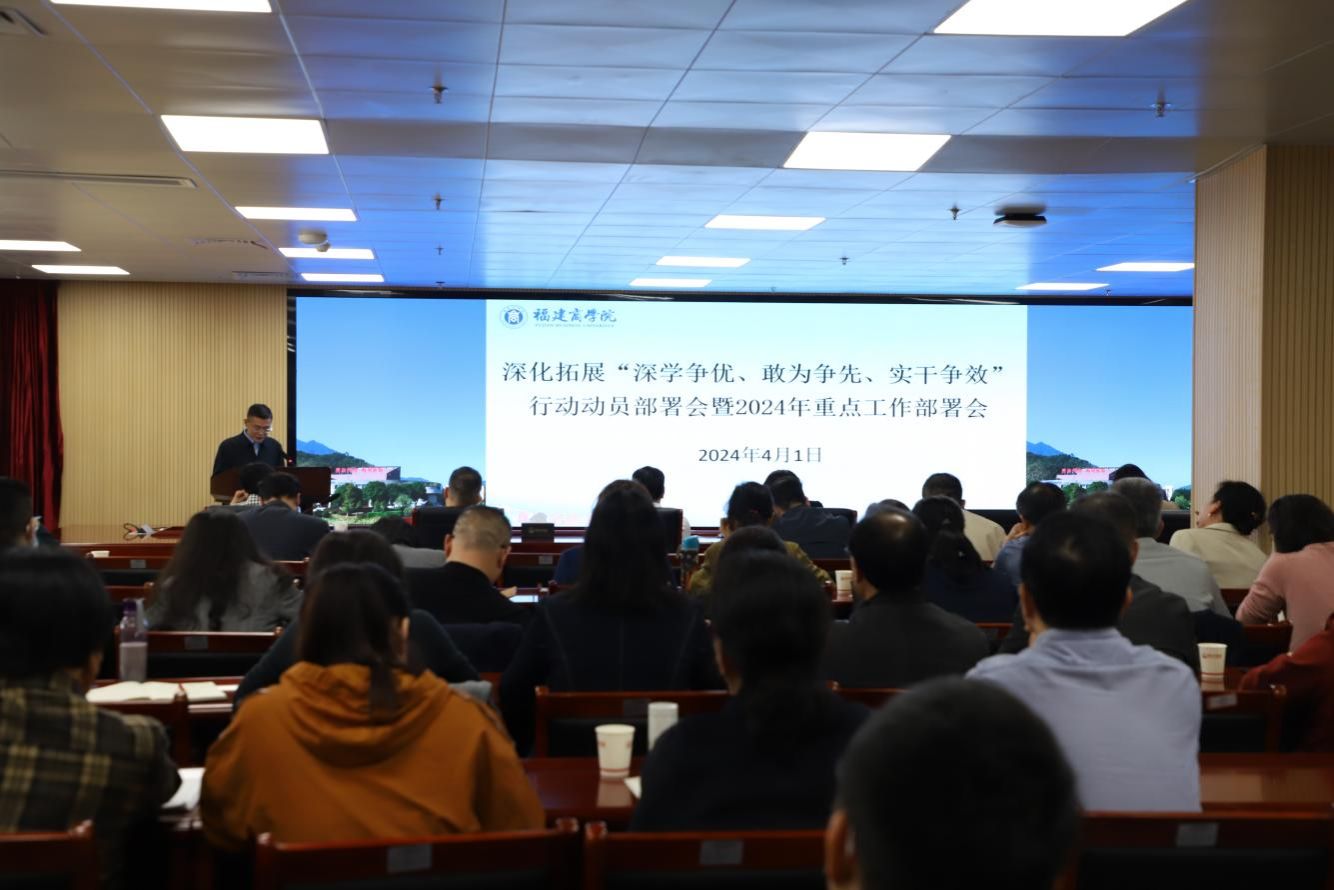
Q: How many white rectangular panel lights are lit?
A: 14